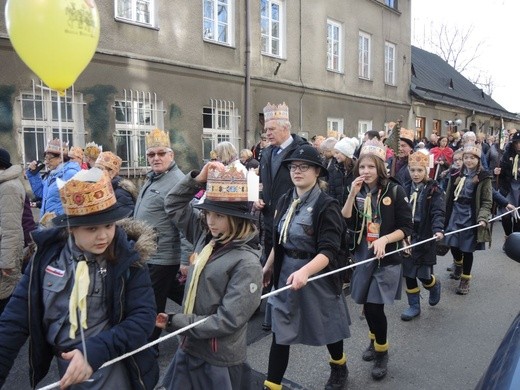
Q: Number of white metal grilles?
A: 3